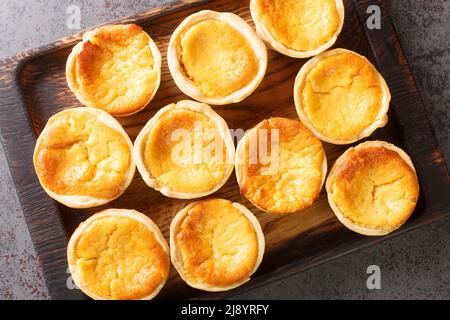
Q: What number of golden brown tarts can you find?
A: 10